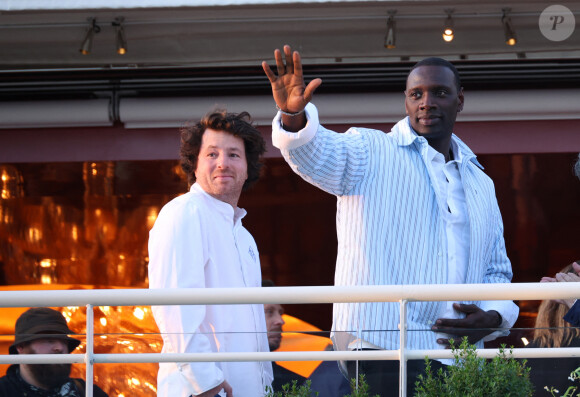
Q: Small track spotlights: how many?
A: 5